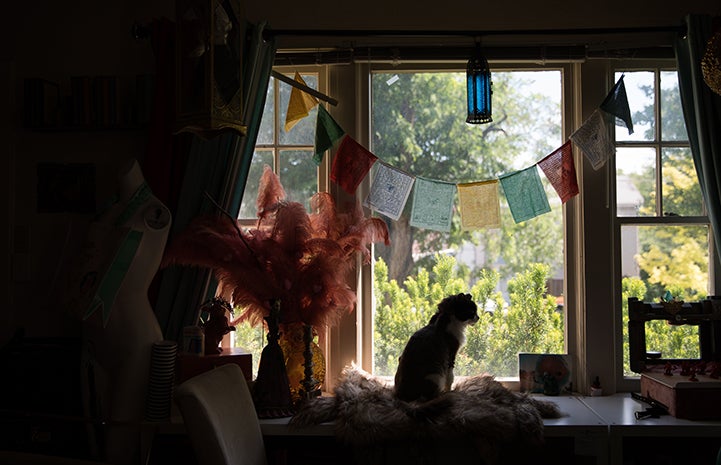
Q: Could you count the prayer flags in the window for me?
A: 10